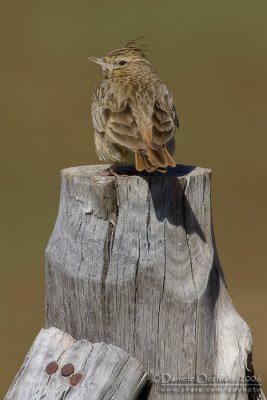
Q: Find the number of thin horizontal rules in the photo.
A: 1